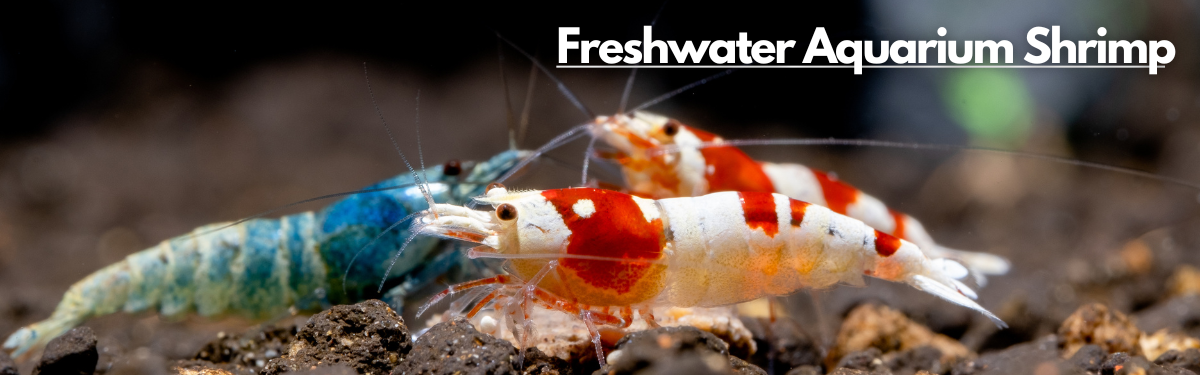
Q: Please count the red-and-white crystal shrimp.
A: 2